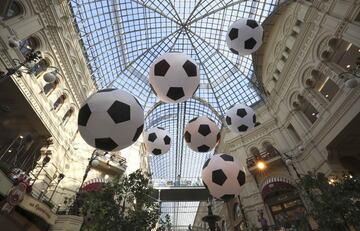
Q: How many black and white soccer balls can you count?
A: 7